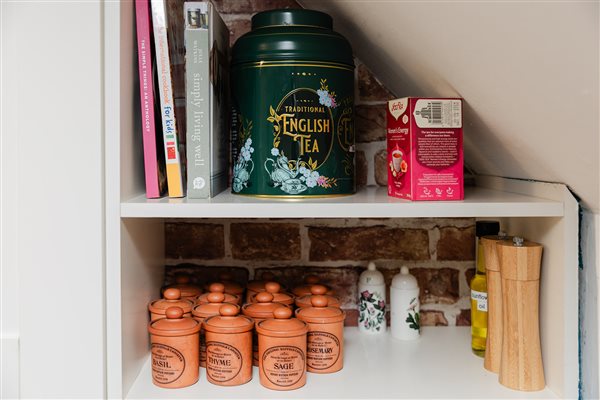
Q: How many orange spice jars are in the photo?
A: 14